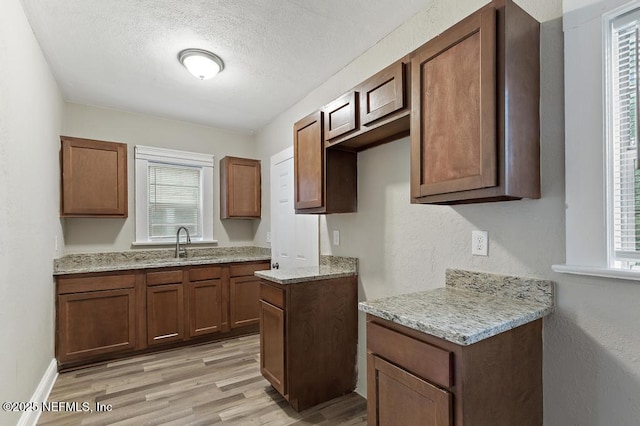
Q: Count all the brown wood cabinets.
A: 12